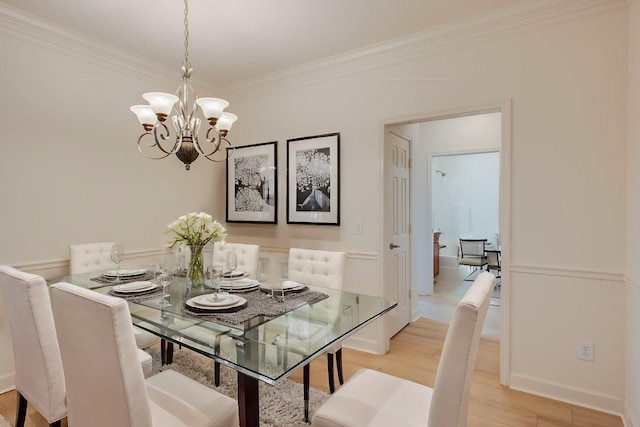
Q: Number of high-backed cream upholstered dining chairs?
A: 6